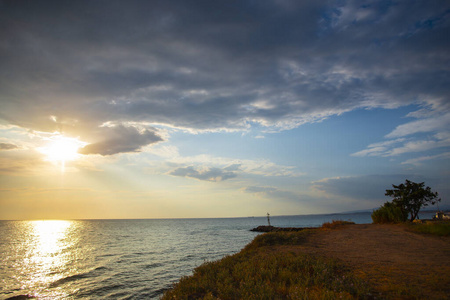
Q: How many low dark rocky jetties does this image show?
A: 1